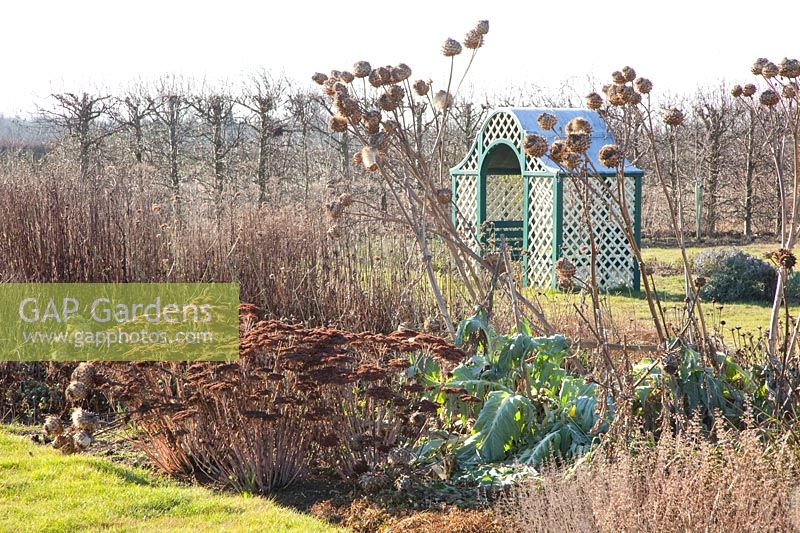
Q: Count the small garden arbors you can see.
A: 1